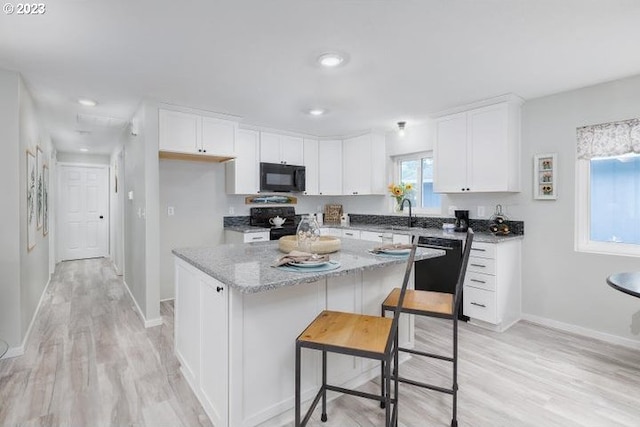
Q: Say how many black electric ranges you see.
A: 1